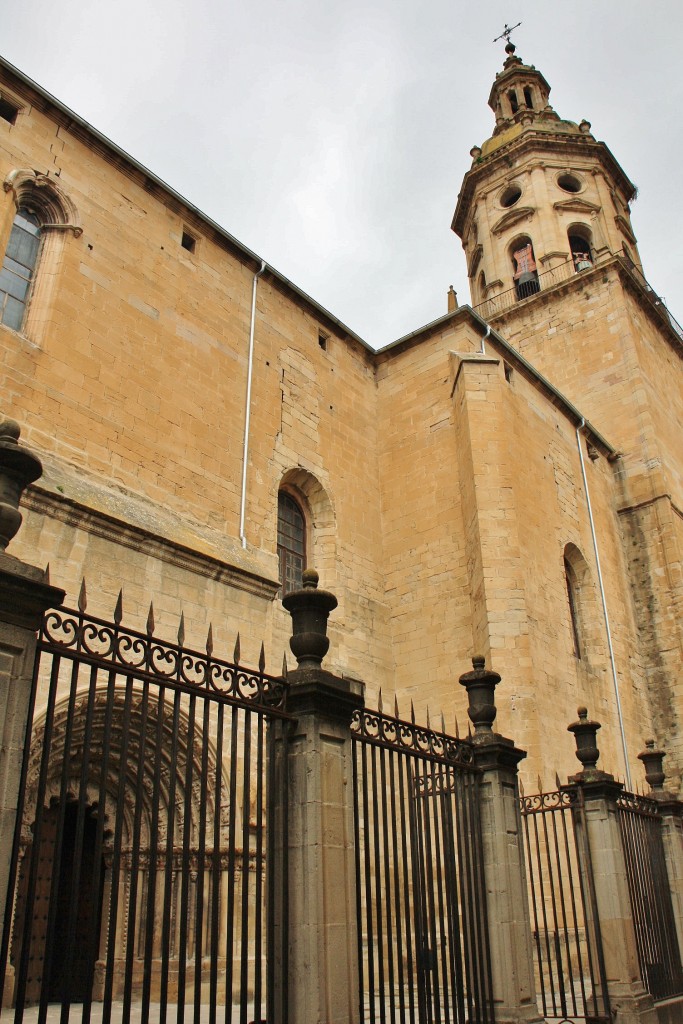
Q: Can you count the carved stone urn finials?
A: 5